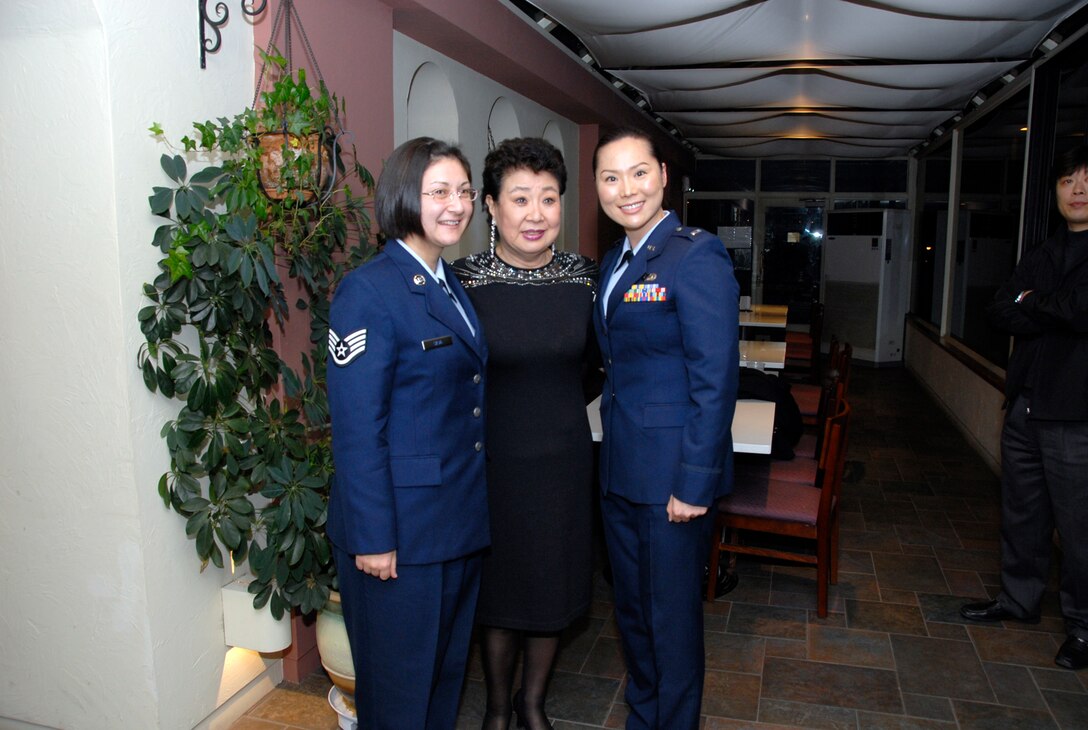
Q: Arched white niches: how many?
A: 3